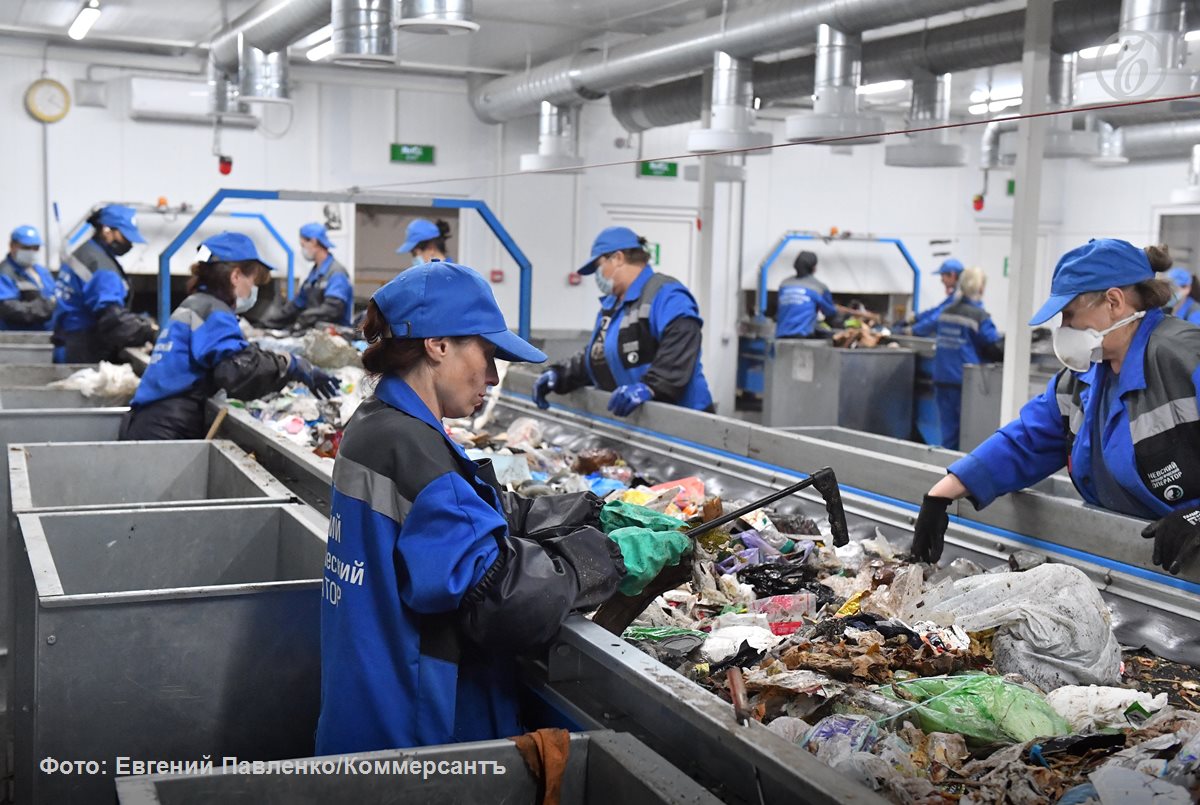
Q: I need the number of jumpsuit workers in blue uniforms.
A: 12